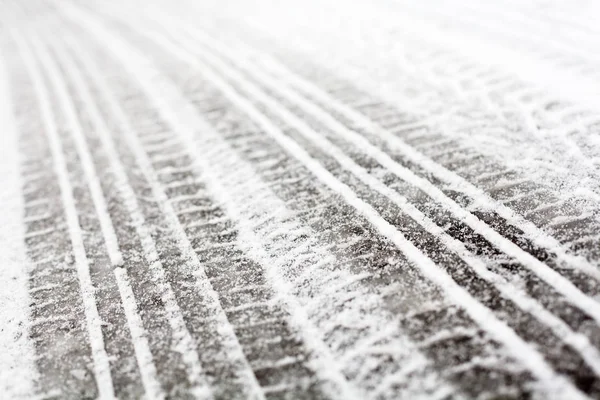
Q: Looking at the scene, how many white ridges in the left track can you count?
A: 4